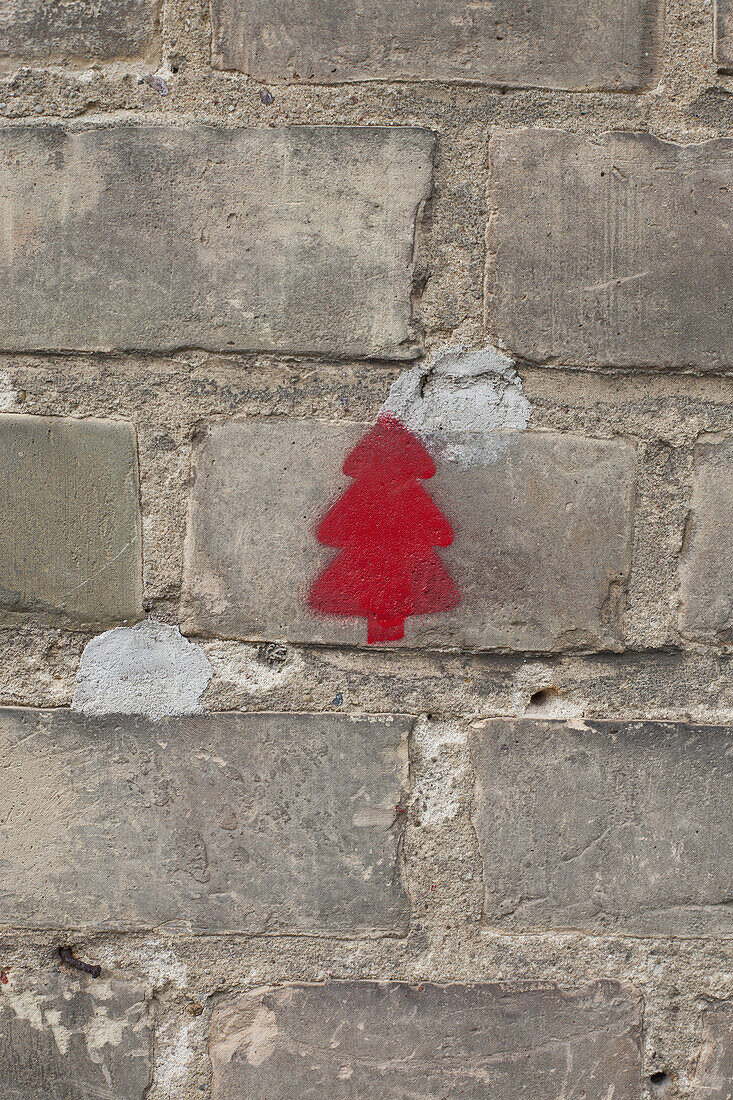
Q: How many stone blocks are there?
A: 13